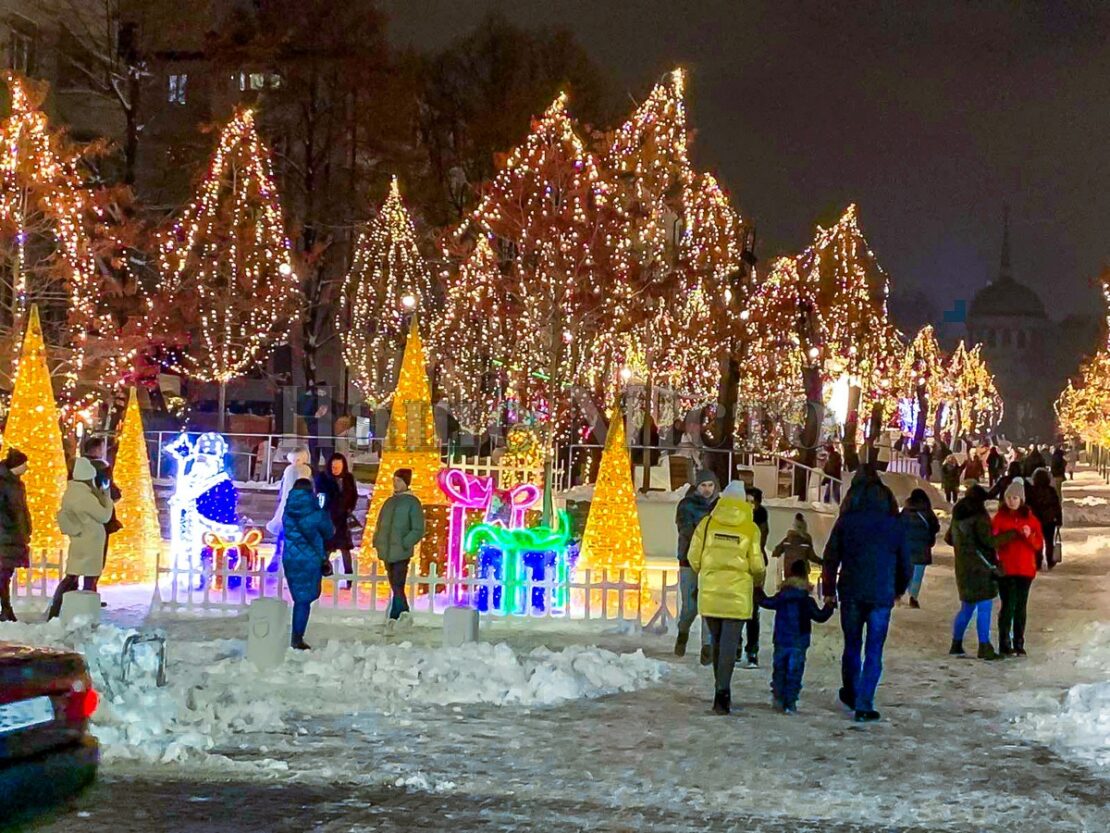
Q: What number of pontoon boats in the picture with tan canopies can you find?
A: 0